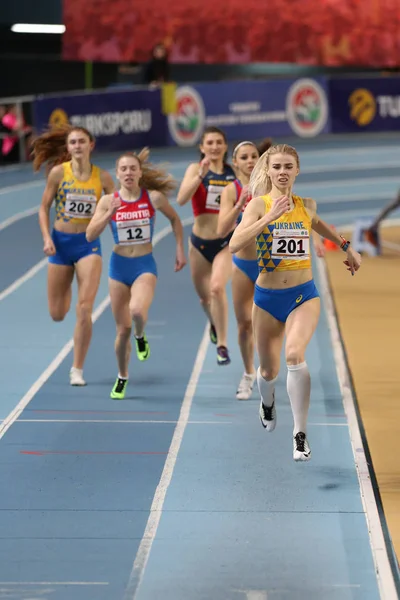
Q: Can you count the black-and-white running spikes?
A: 2